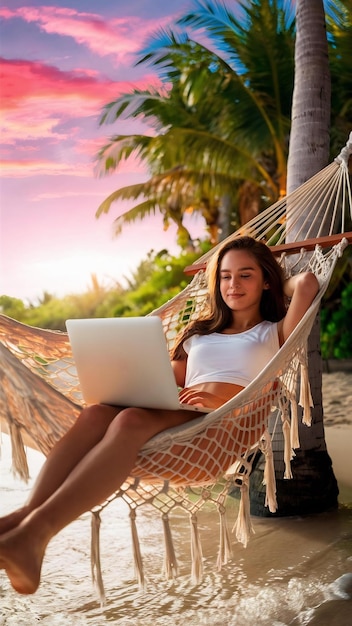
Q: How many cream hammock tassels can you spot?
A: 11